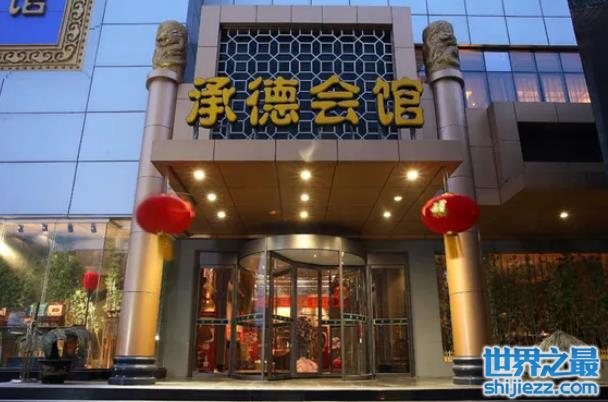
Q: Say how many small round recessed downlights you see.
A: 10